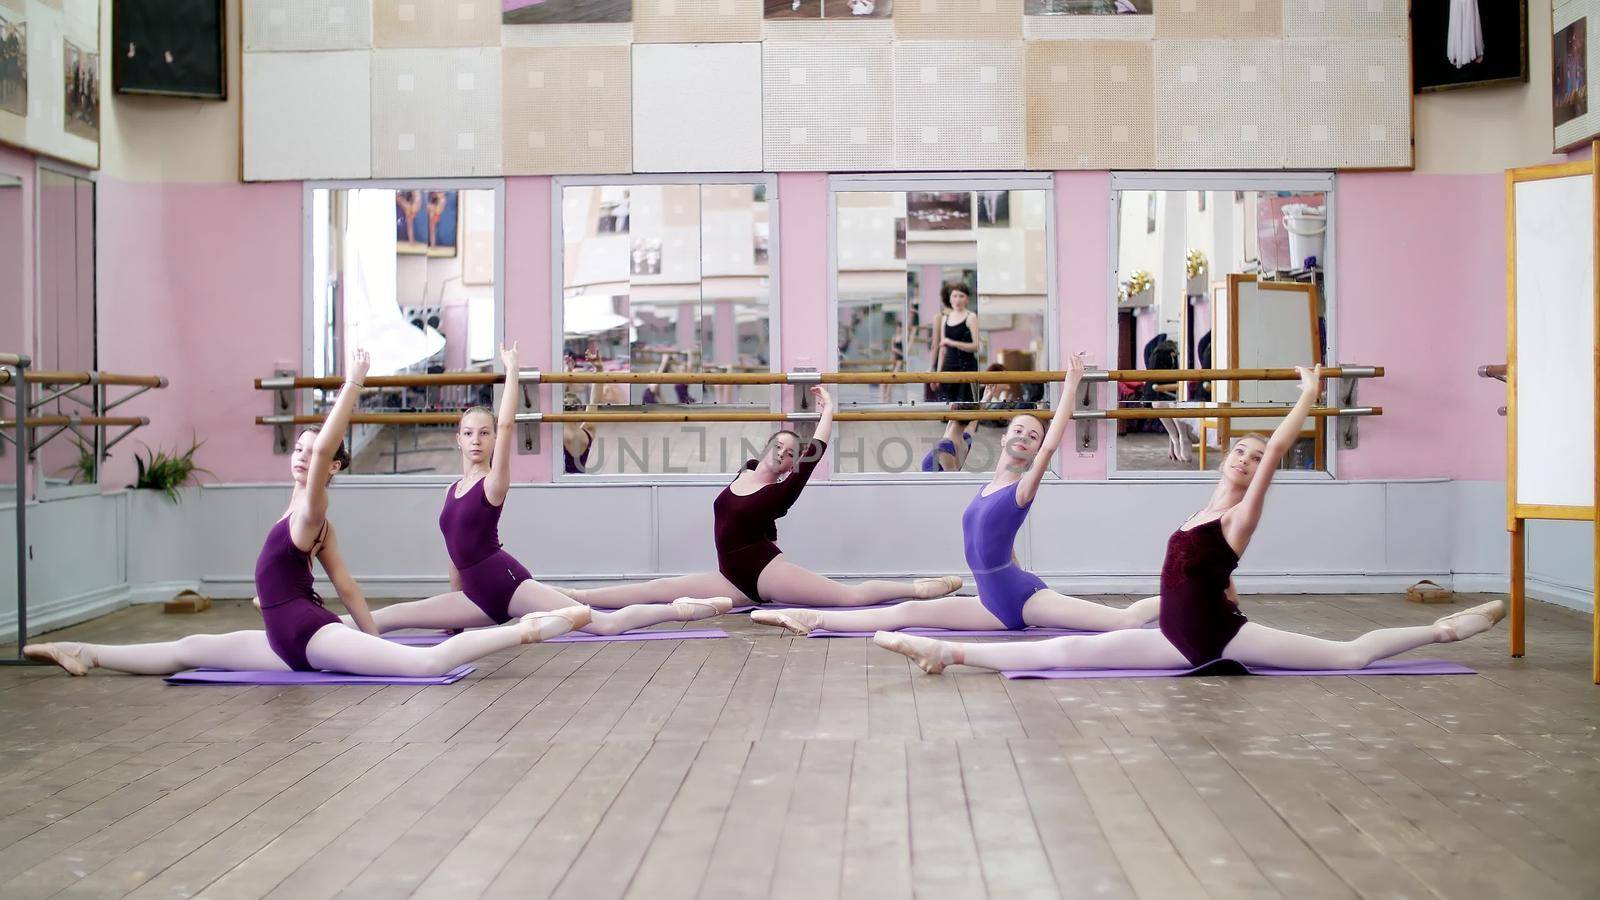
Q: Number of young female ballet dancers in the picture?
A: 5